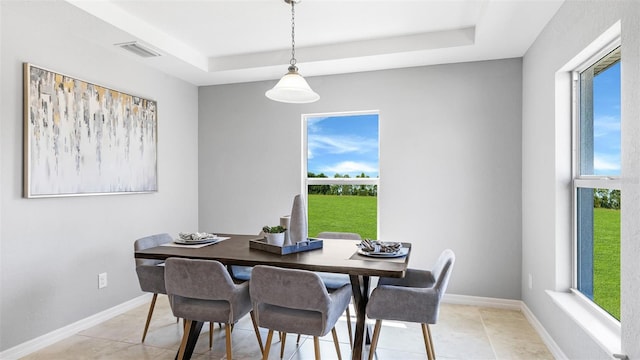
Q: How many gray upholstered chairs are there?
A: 6